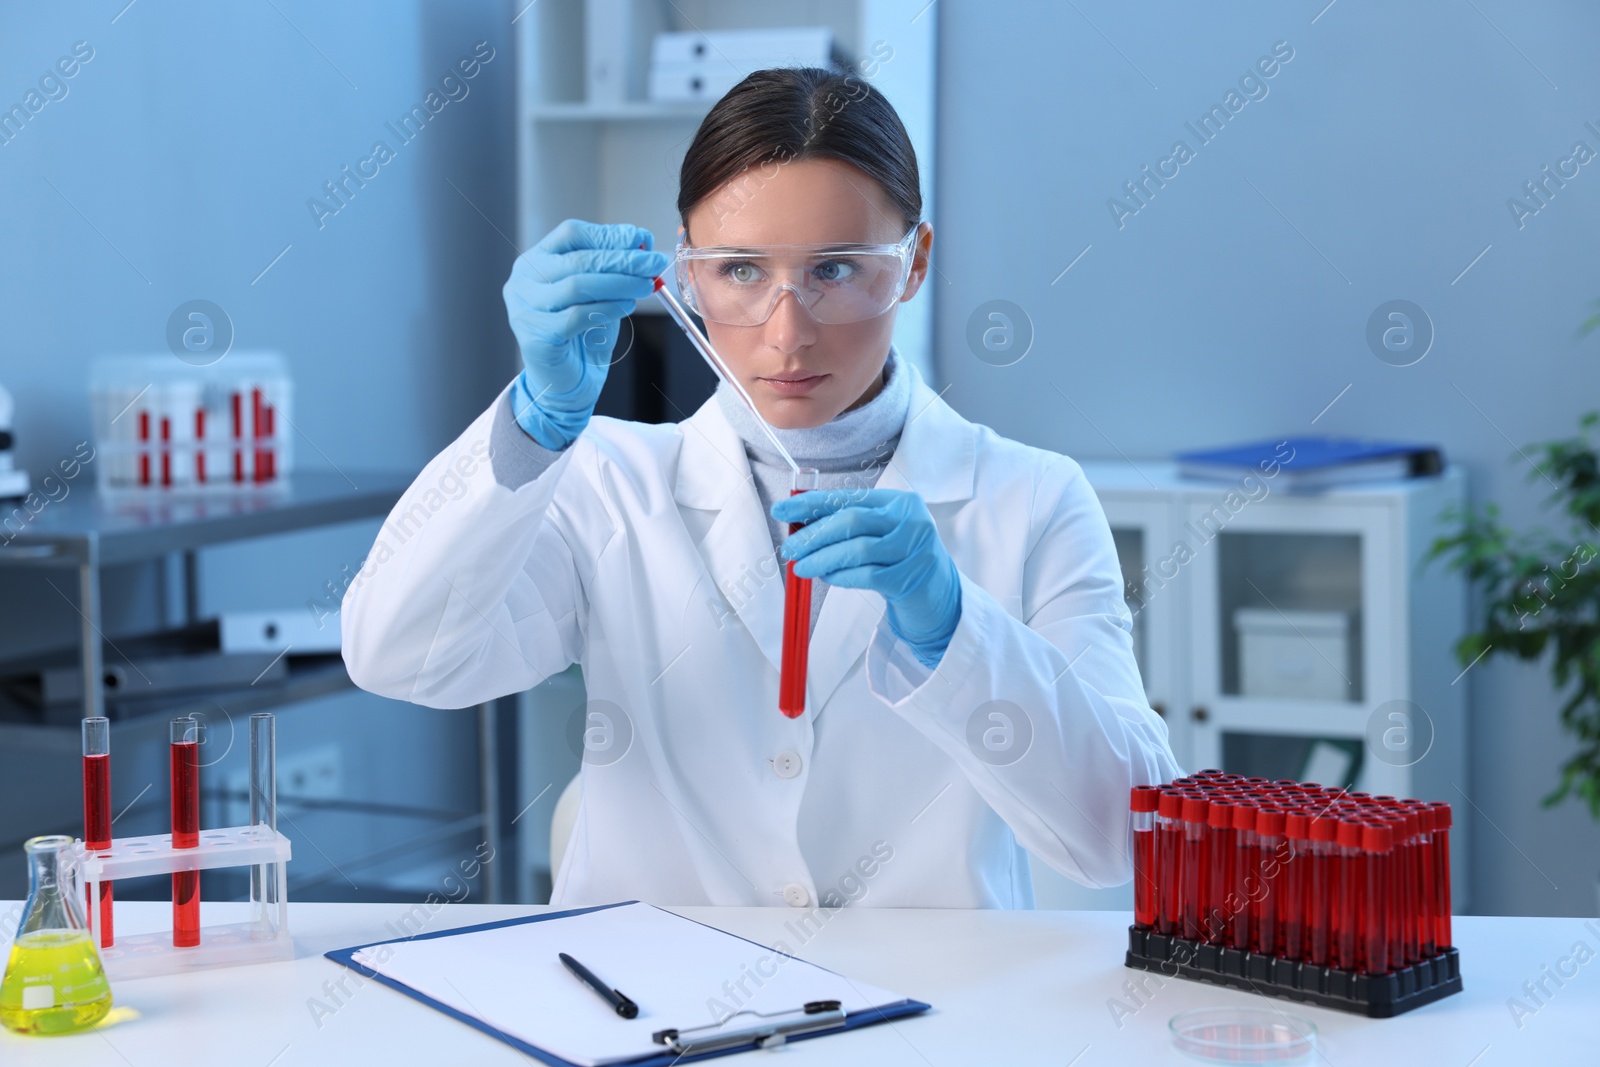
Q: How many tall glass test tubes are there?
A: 4